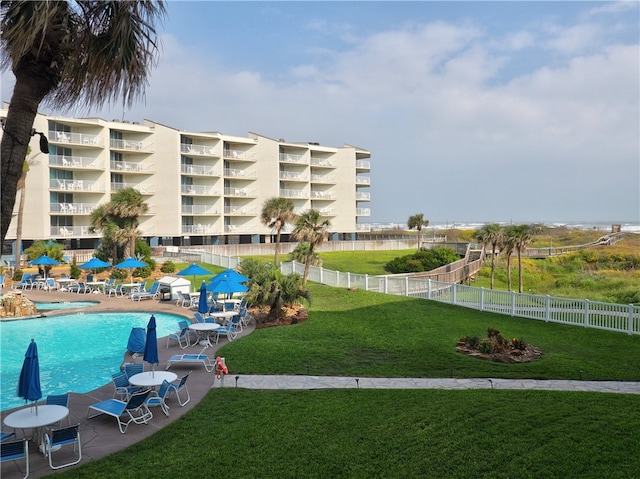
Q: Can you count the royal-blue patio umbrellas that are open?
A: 6